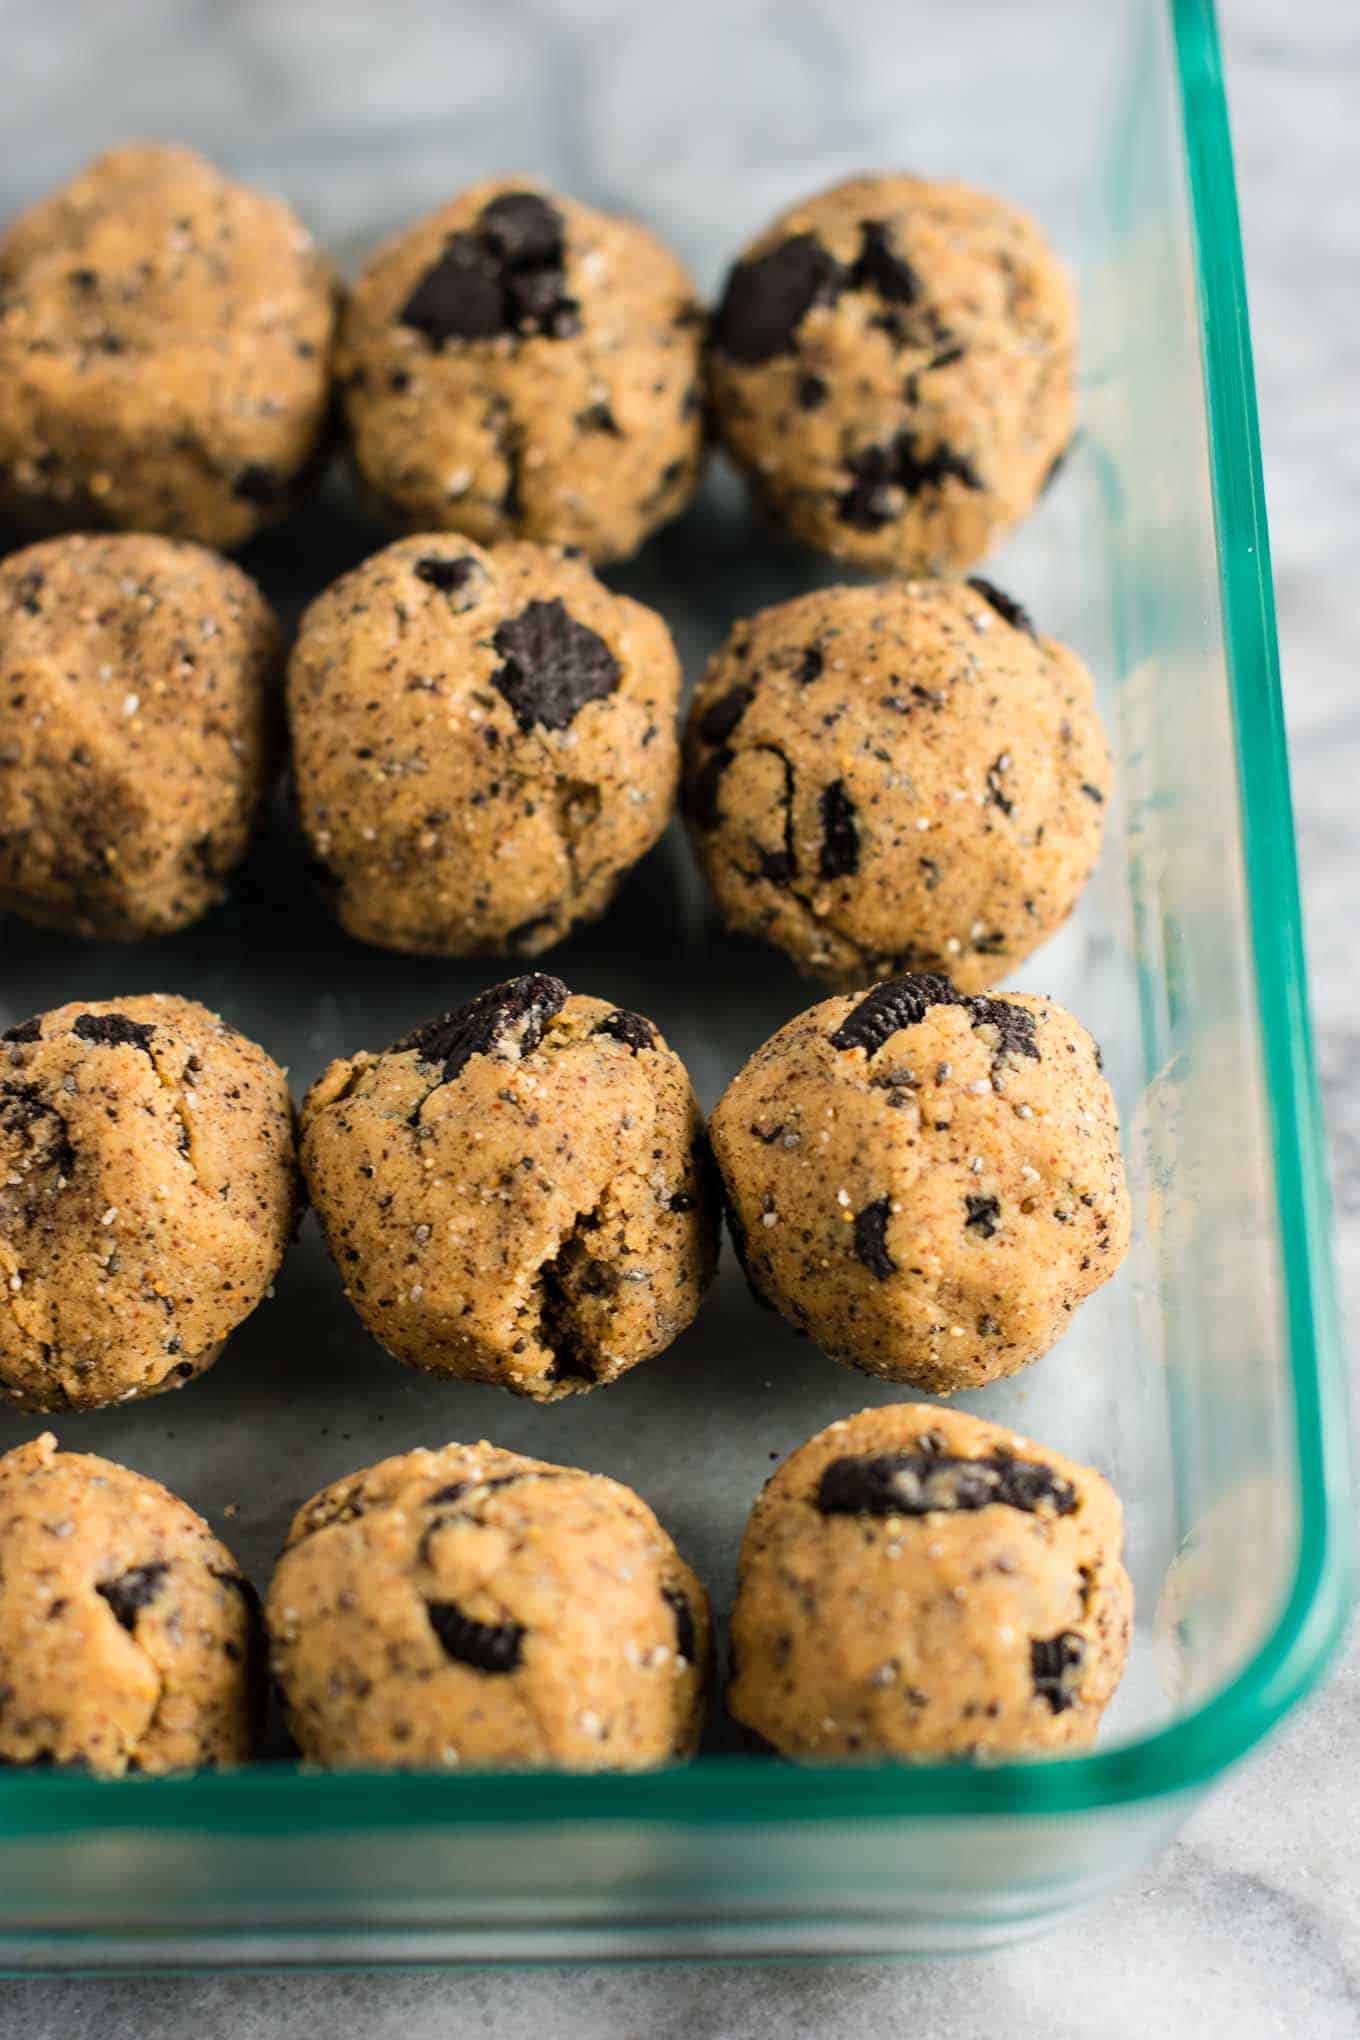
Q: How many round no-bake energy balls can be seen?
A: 12